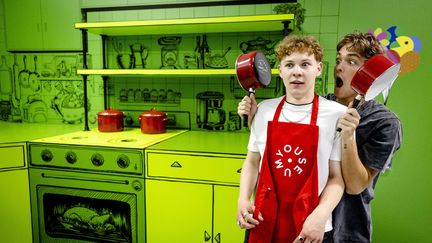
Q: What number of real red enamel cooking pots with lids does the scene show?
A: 2